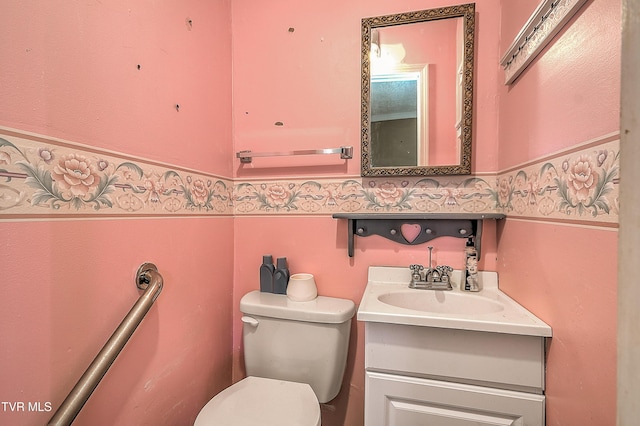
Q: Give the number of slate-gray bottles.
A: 2